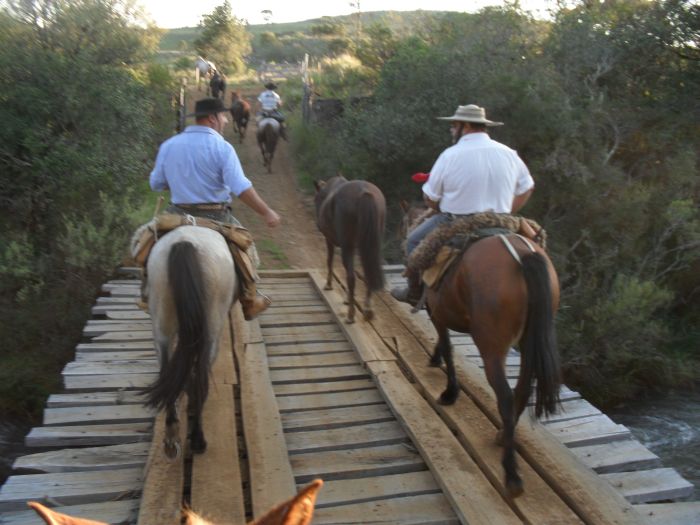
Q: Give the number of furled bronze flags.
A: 0